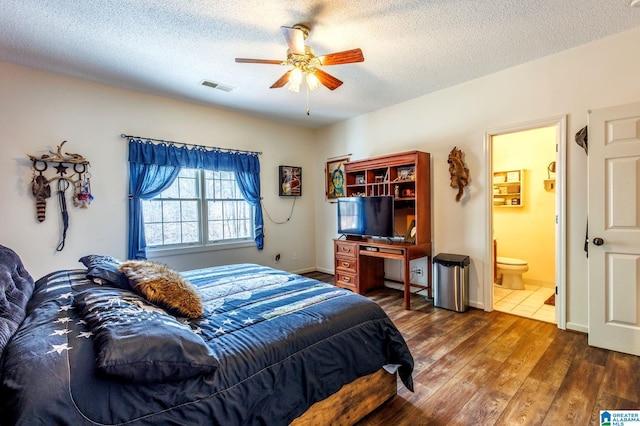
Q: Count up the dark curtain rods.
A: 1